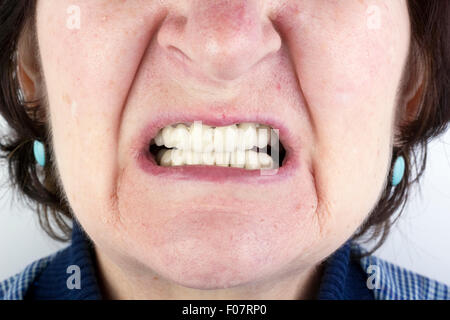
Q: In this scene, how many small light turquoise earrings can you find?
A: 2